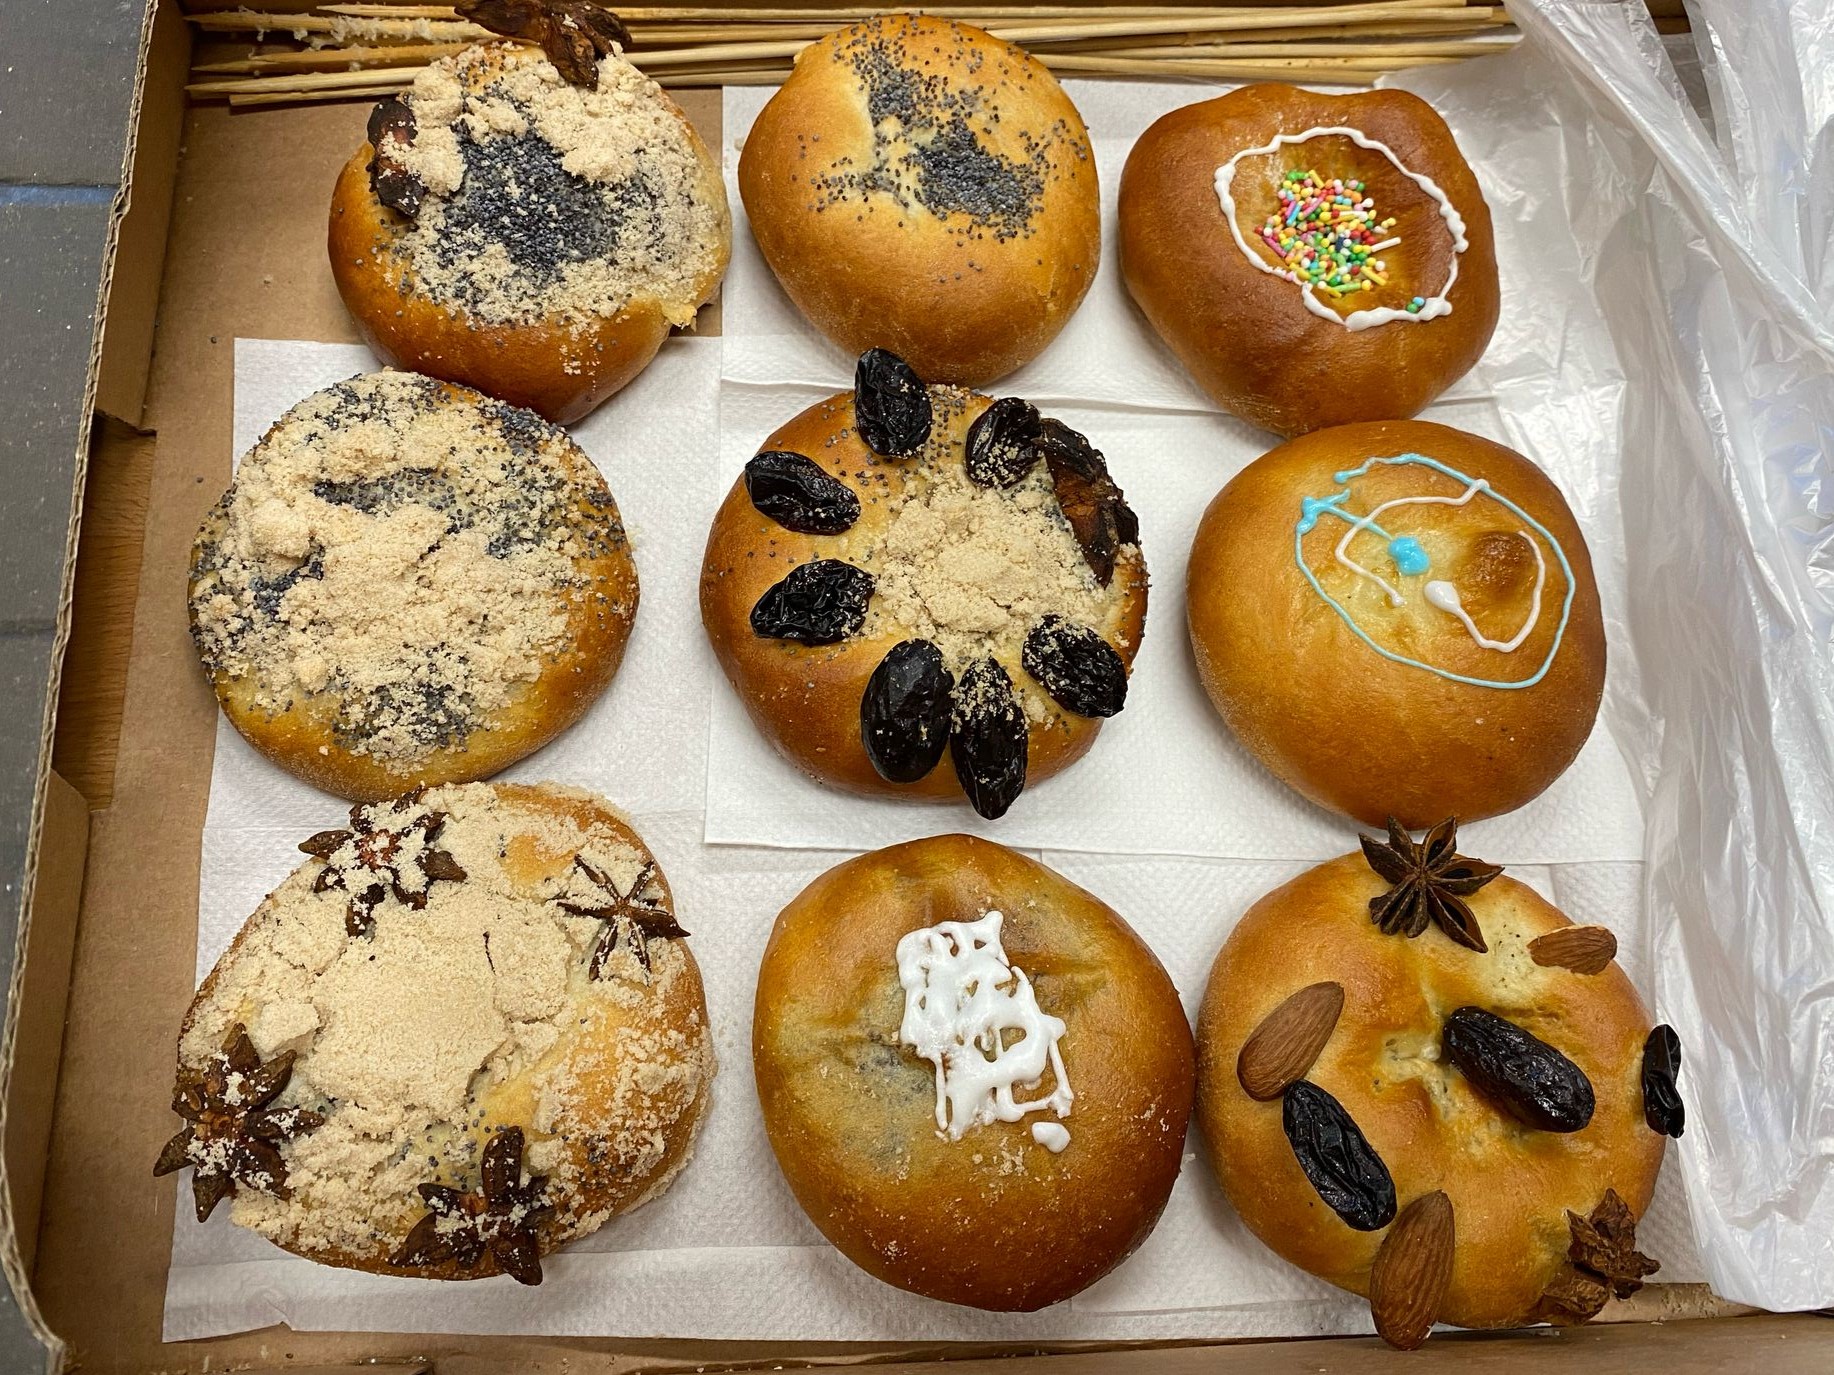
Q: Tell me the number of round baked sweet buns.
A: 9